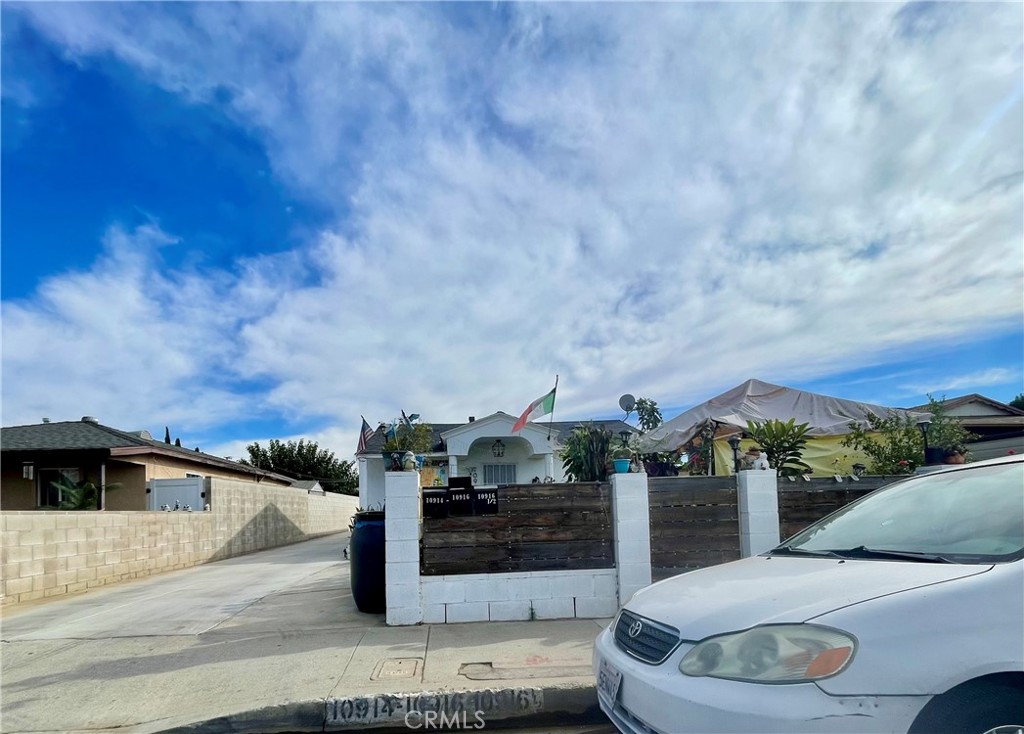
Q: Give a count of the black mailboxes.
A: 3